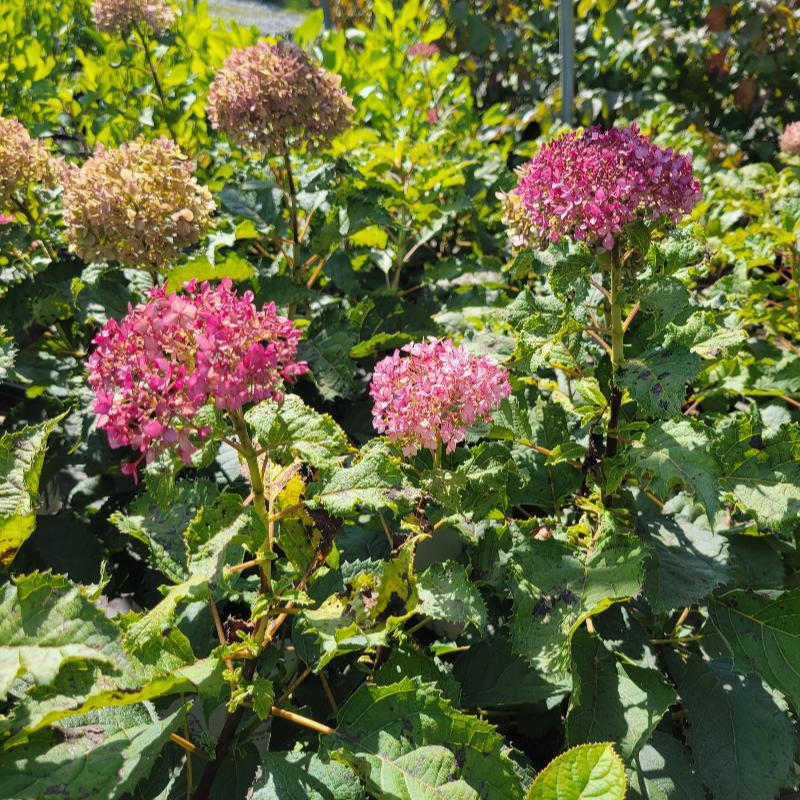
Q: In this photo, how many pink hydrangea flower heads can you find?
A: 3